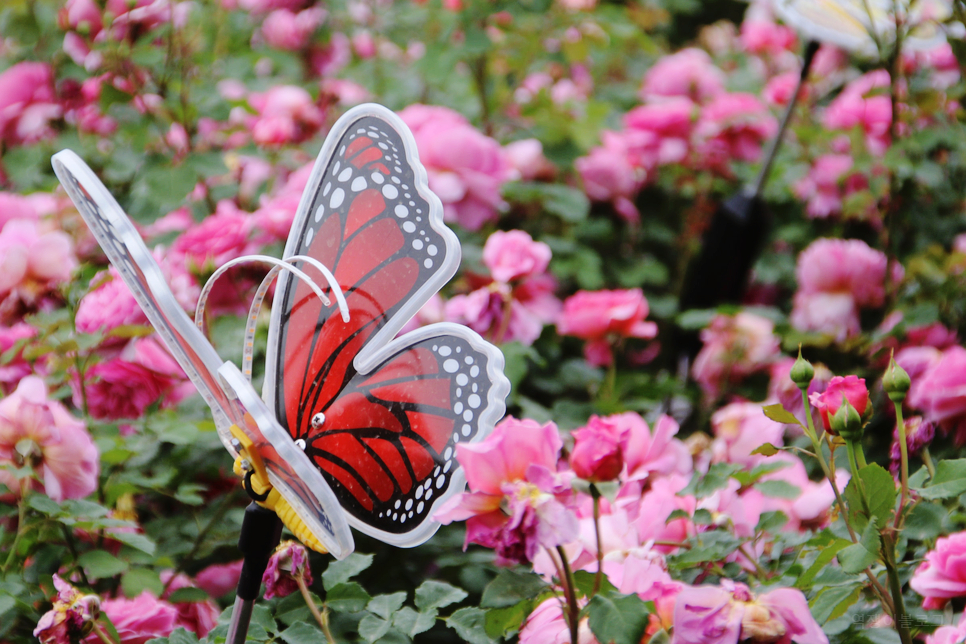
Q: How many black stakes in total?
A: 2